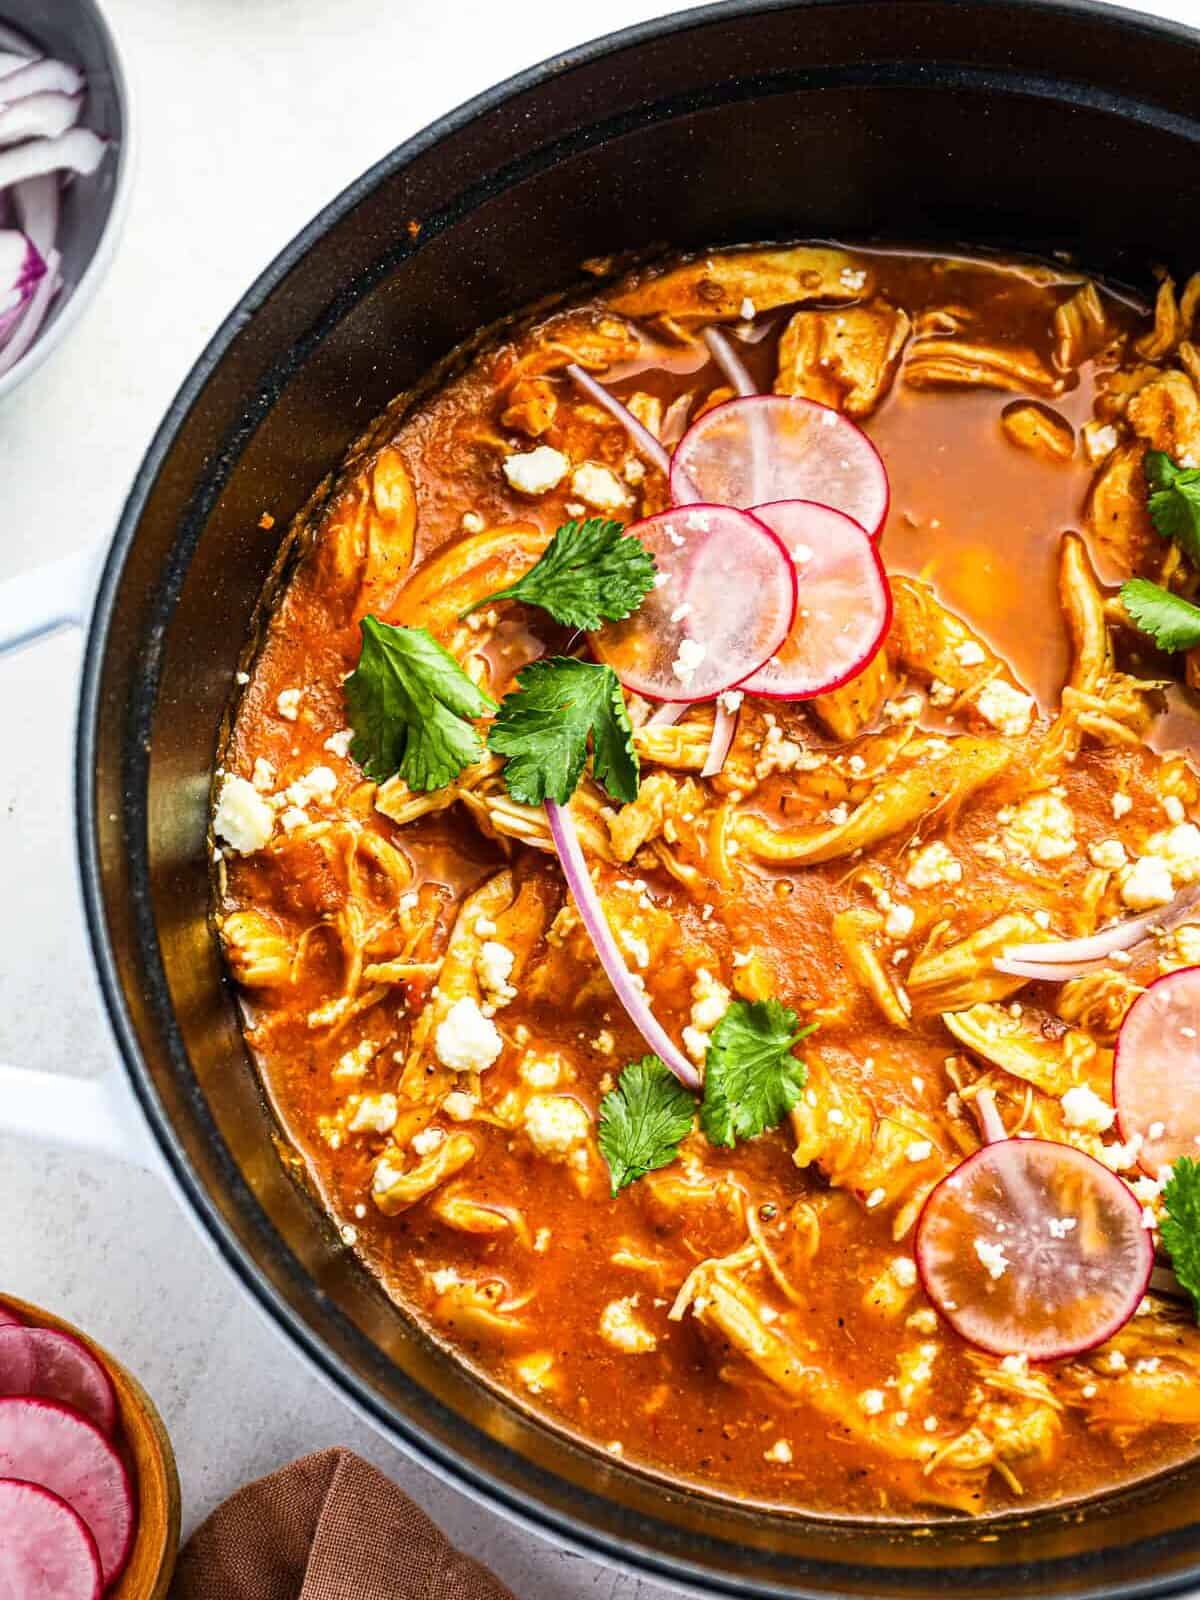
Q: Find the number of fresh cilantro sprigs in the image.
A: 8